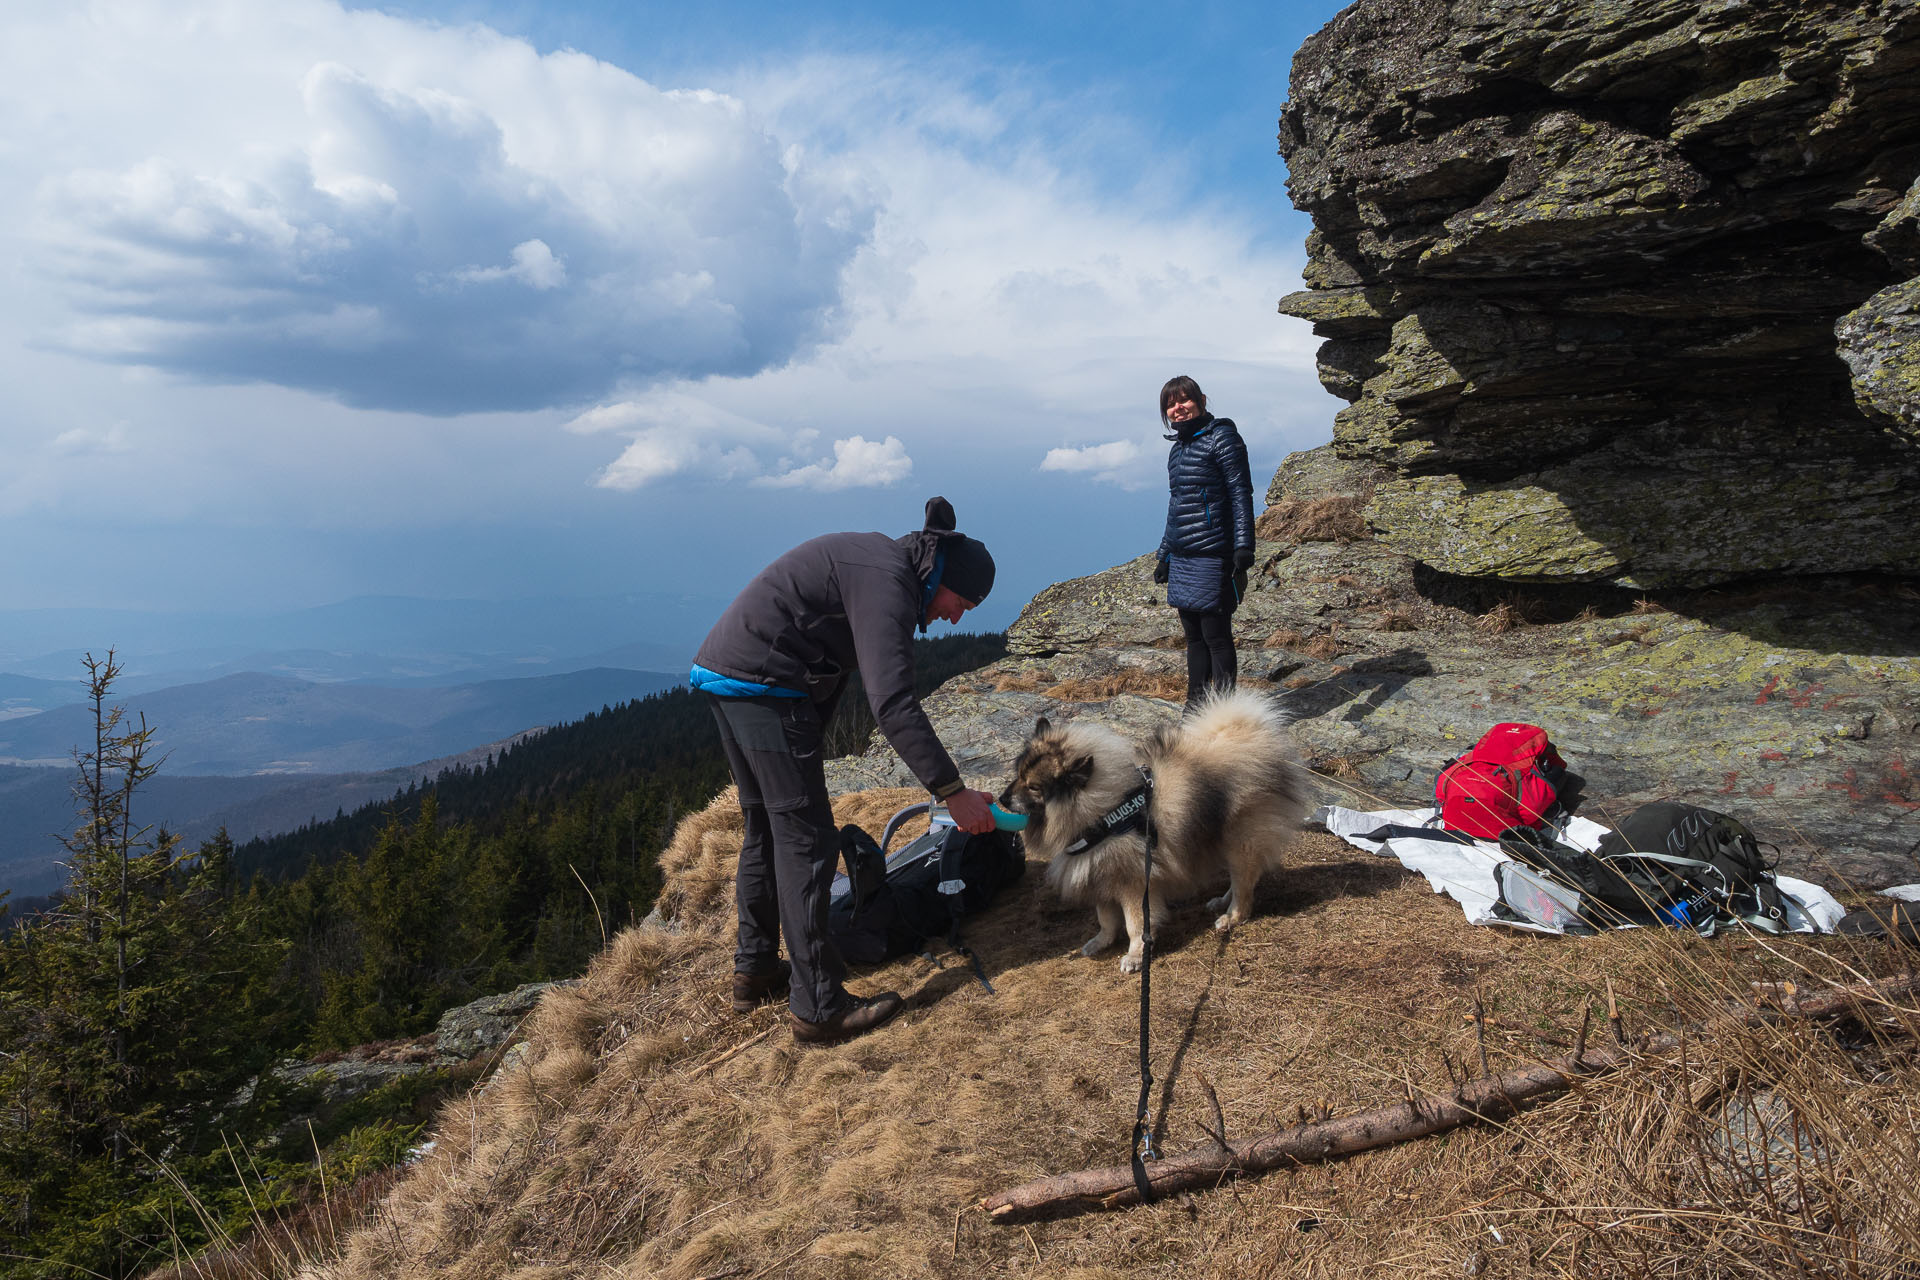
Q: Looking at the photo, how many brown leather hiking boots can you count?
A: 2